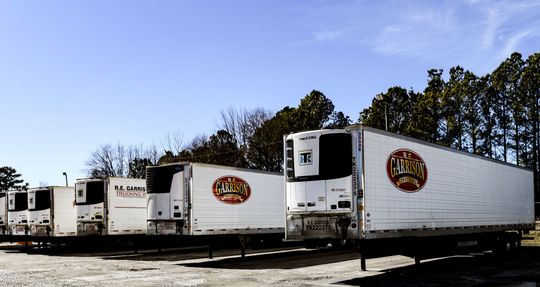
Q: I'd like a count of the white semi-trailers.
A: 6